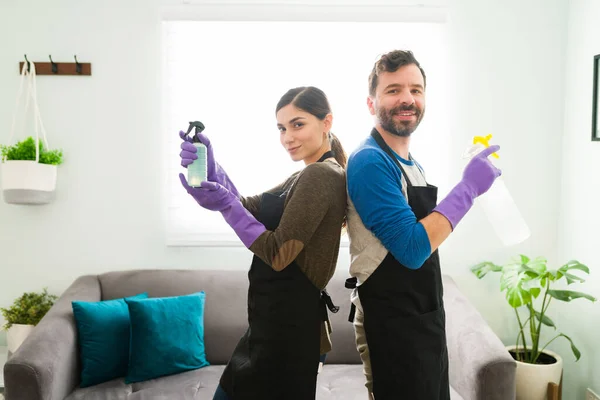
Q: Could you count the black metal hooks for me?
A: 3